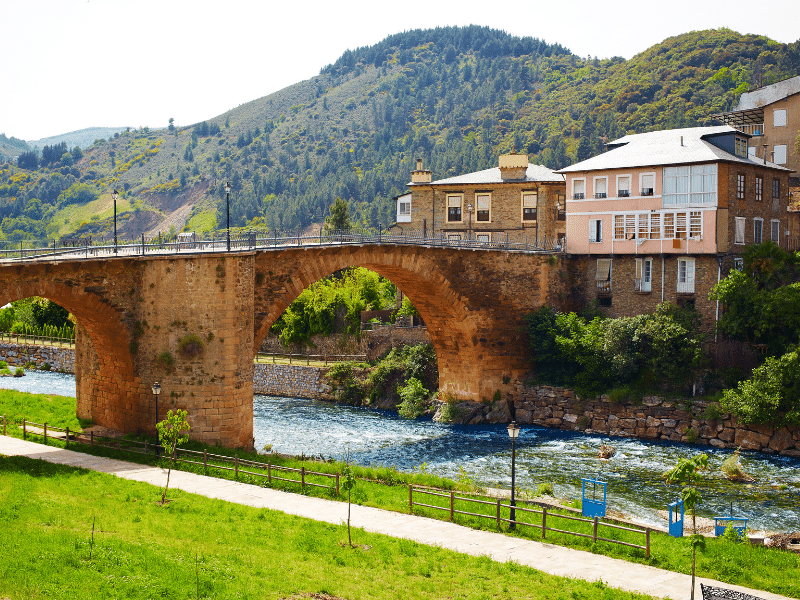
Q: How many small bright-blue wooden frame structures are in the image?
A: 3